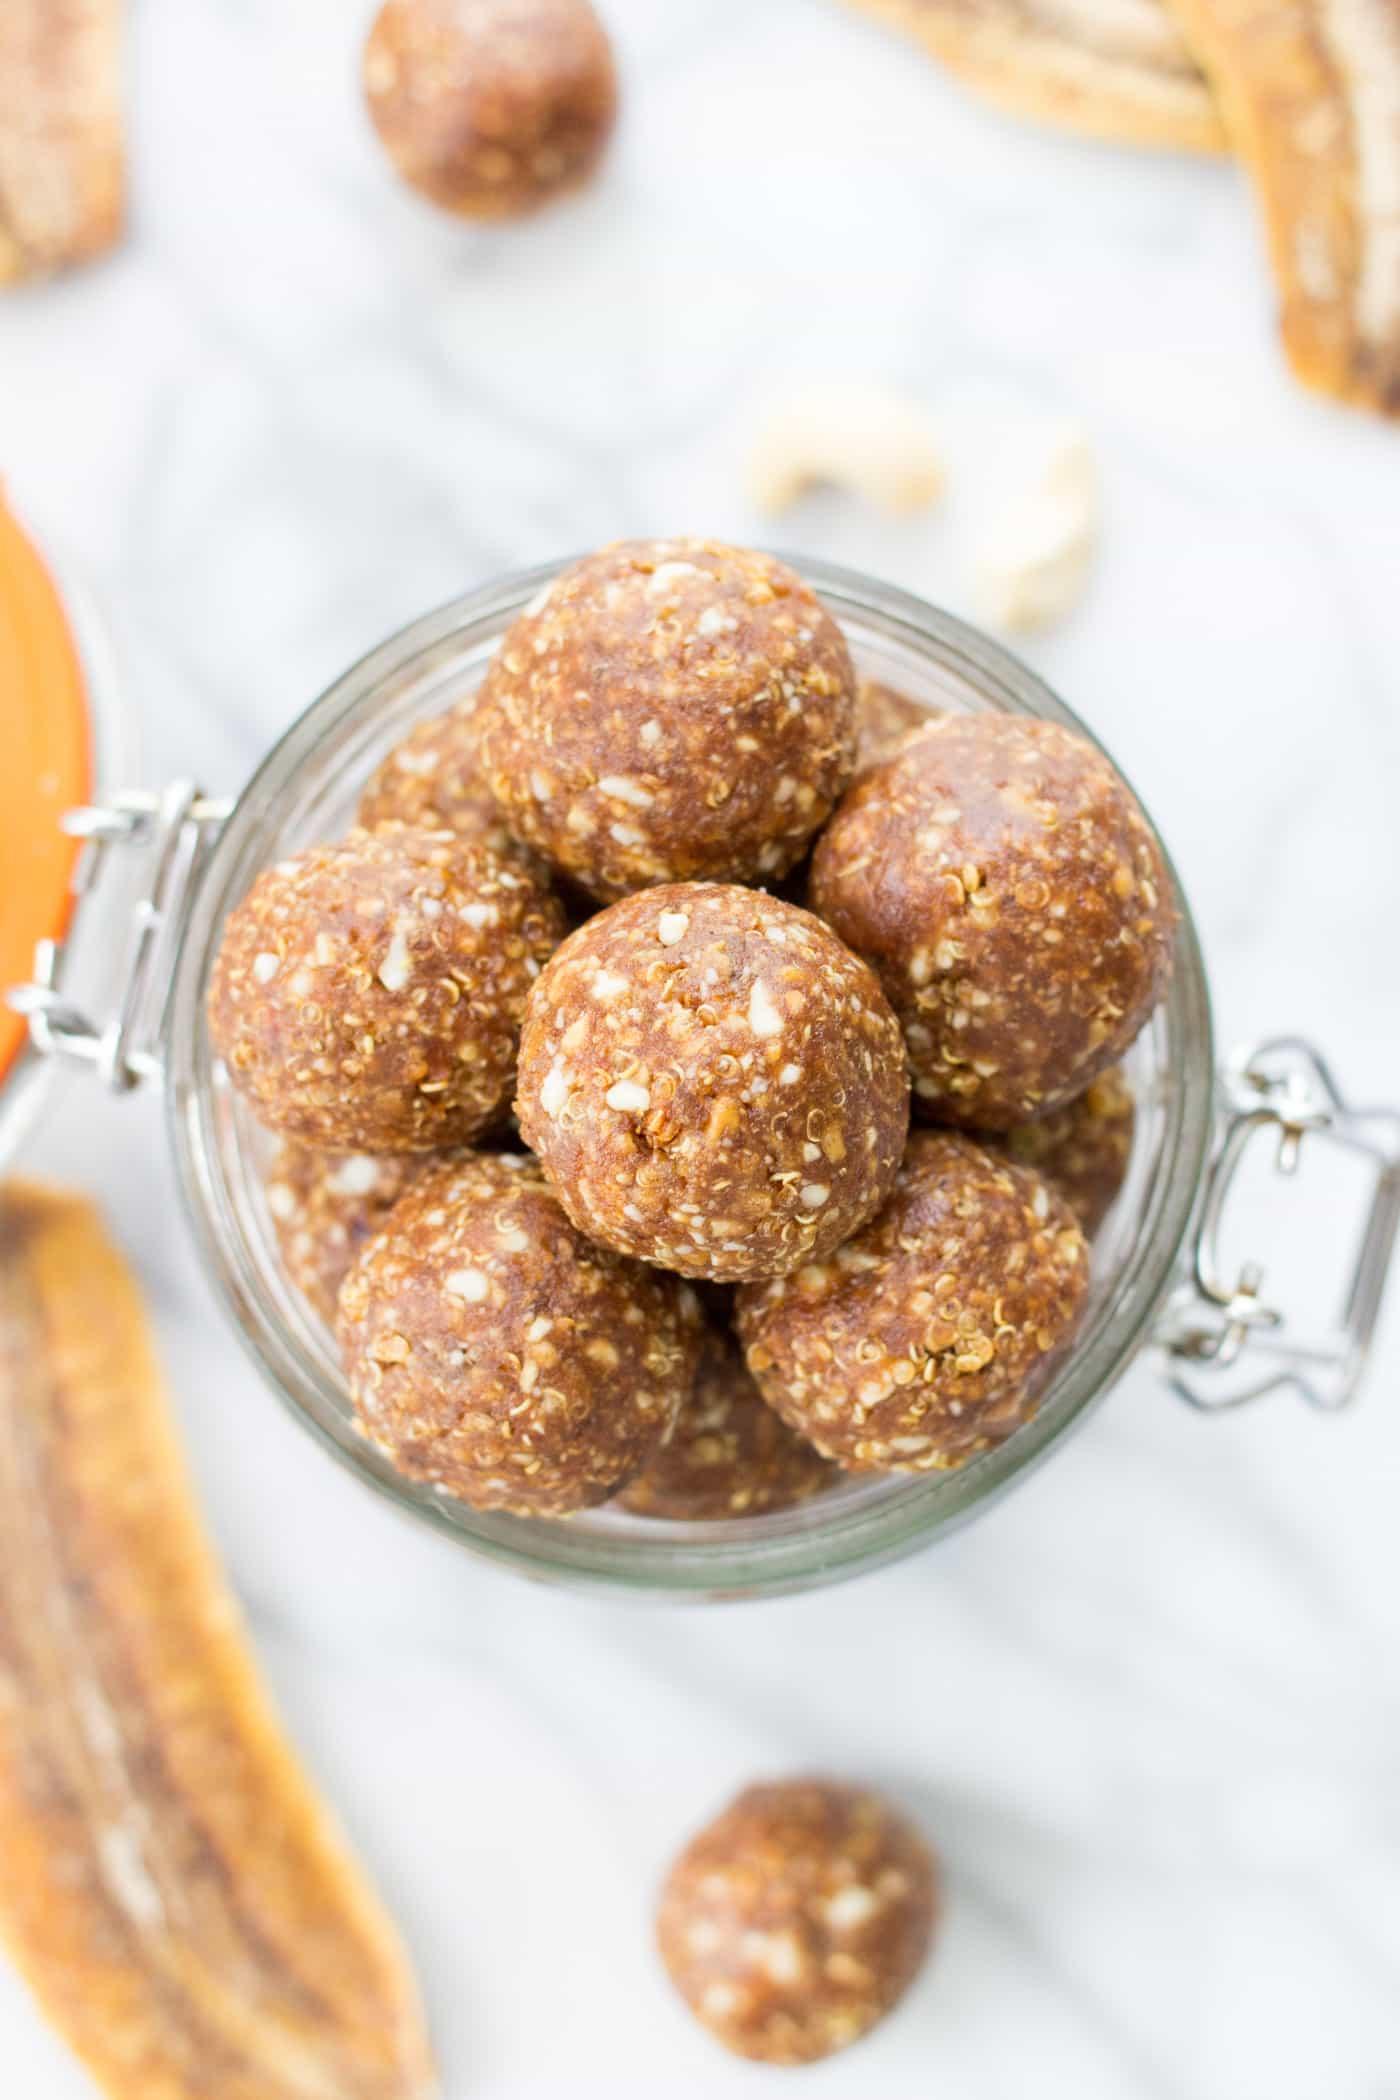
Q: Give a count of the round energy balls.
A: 13